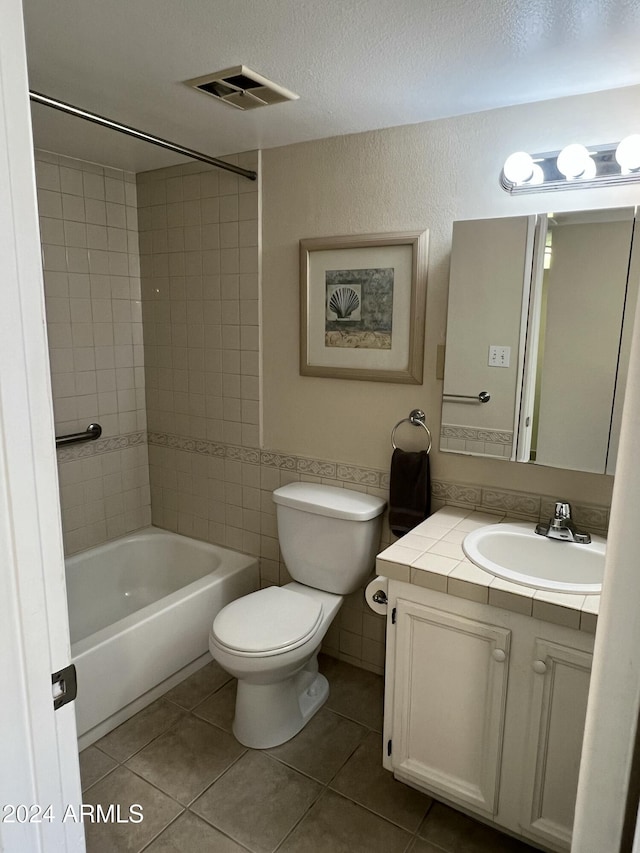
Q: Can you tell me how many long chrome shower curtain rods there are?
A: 1